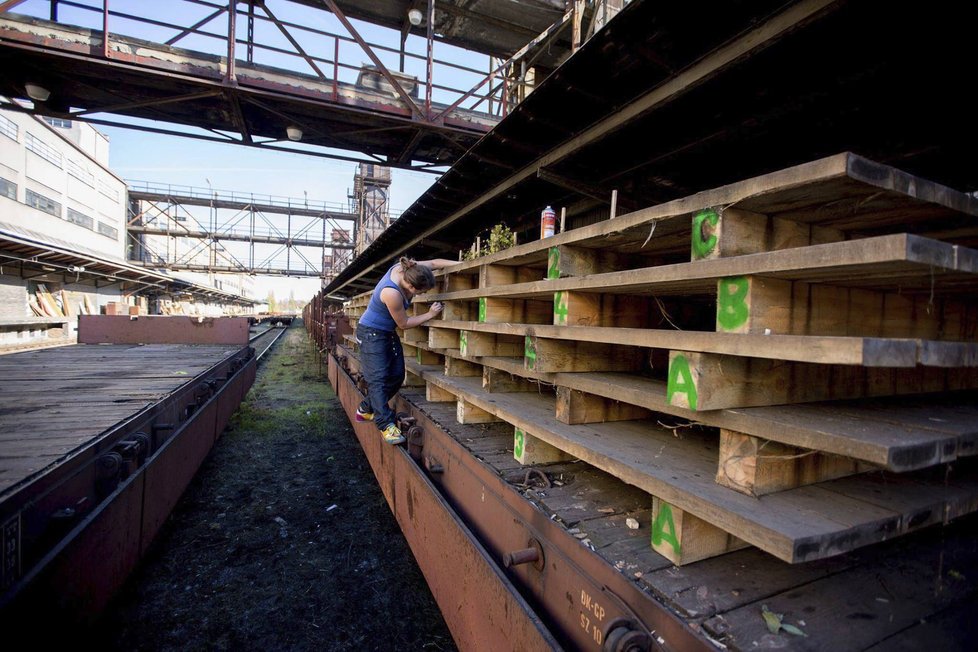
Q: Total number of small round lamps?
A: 3